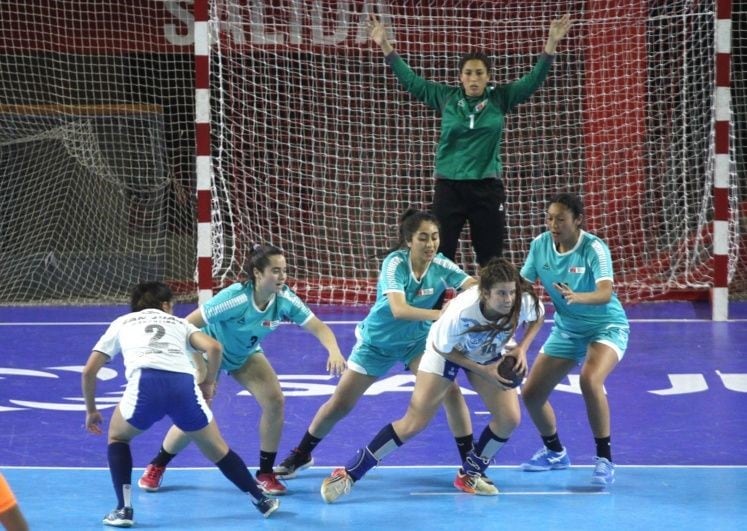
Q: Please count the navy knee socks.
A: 4